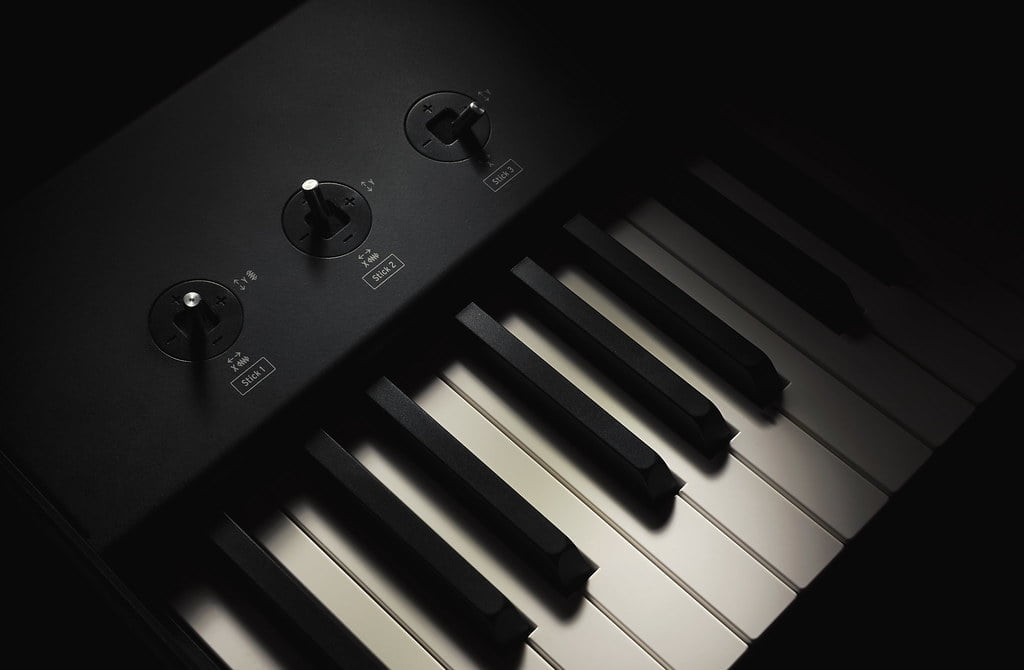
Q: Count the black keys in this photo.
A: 8